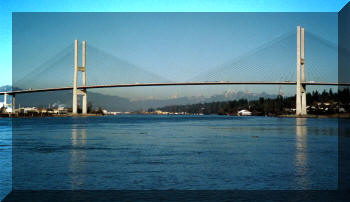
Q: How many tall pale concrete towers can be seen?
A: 2